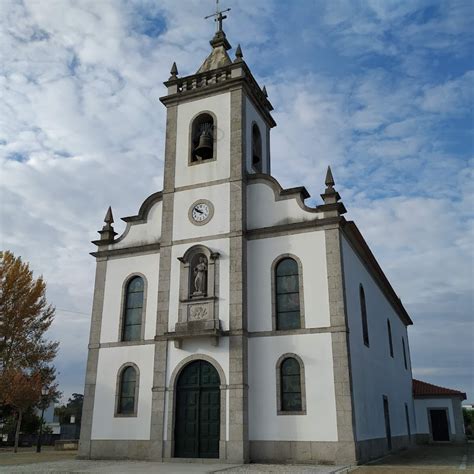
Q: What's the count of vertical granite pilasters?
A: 4